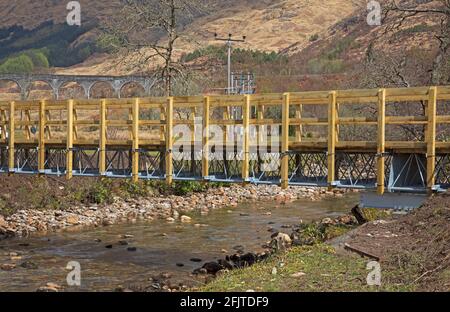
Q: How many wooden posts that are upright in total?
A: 12